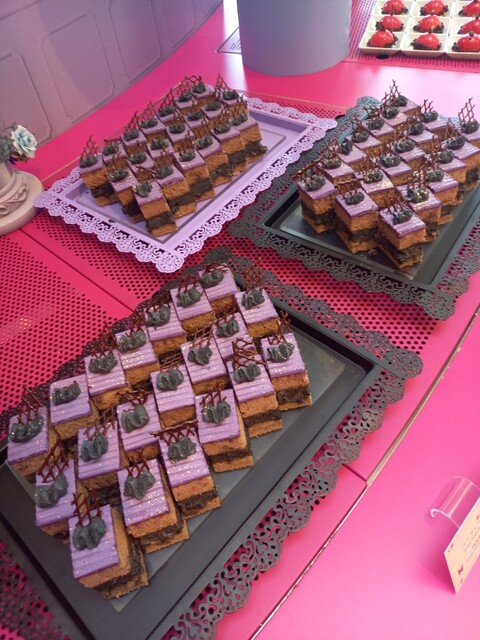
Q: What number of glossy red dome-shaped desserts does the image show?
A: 9